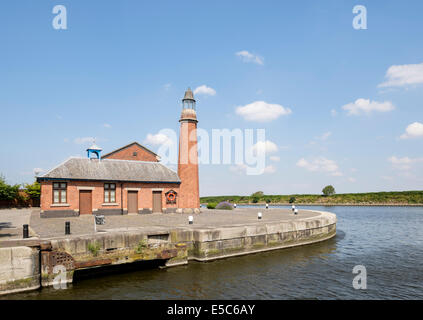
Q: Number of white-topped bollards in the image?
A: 6